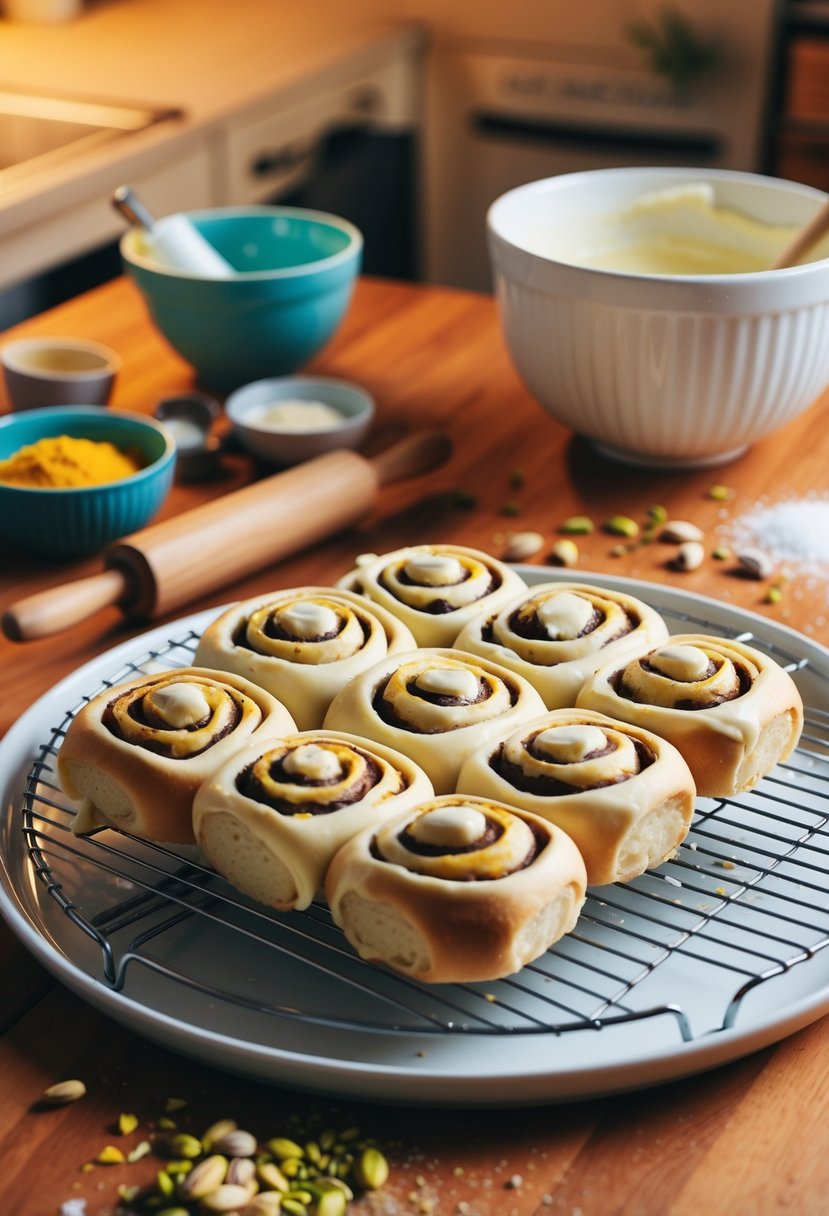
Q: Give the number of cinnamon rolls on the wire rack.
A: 9